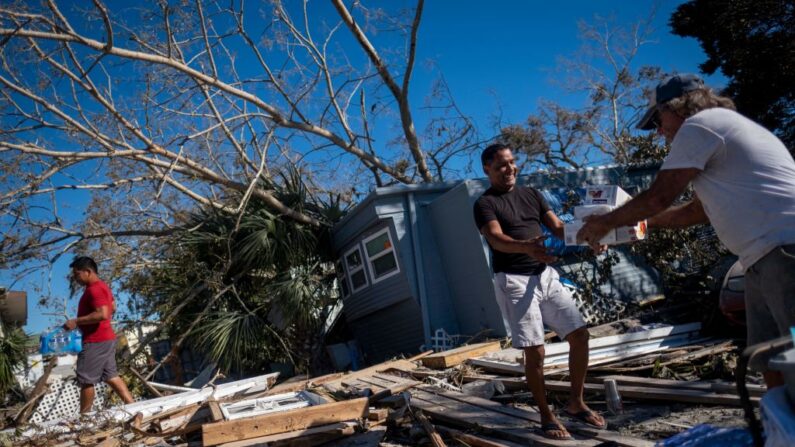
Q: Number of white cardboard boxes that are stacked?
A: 3